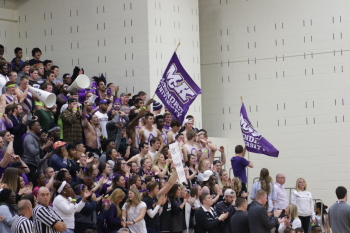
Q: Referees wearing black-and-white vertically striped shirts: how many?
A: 2